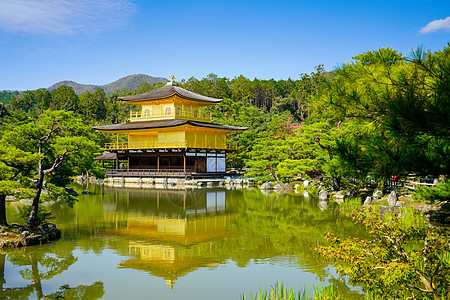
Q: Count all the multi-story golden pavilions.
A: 1